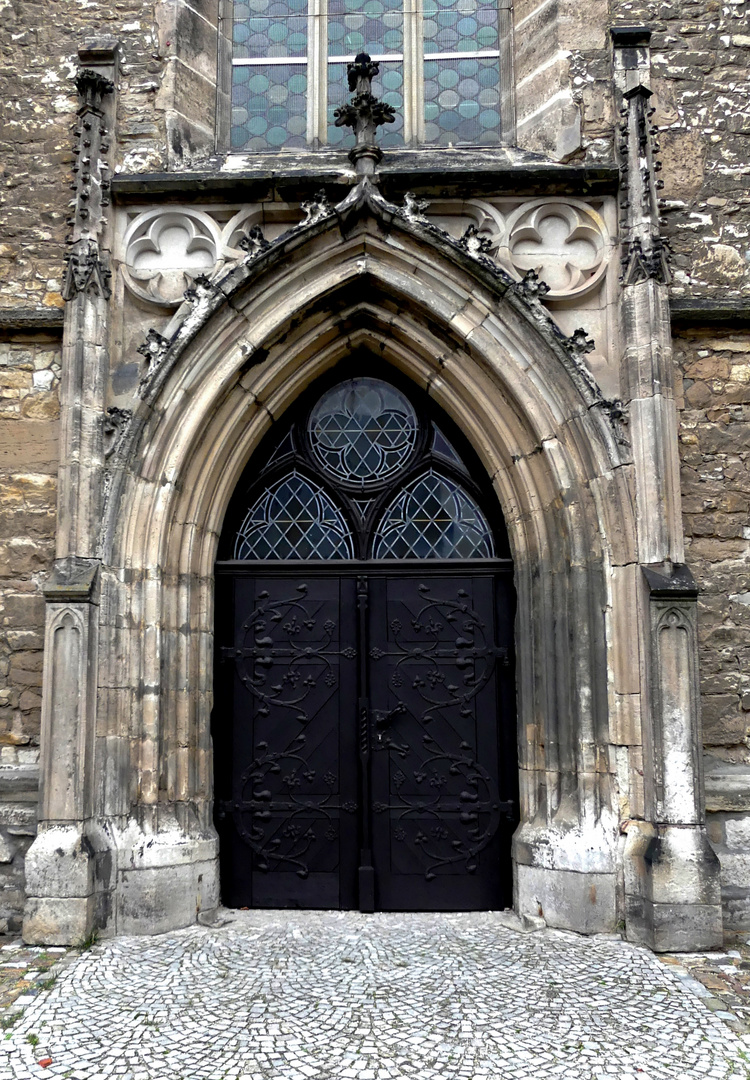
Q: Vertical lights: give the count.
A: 3